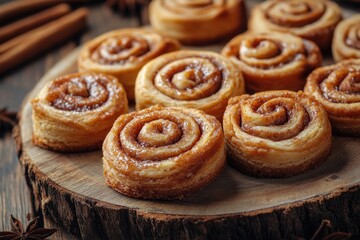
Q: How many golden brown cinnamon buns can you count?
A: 10